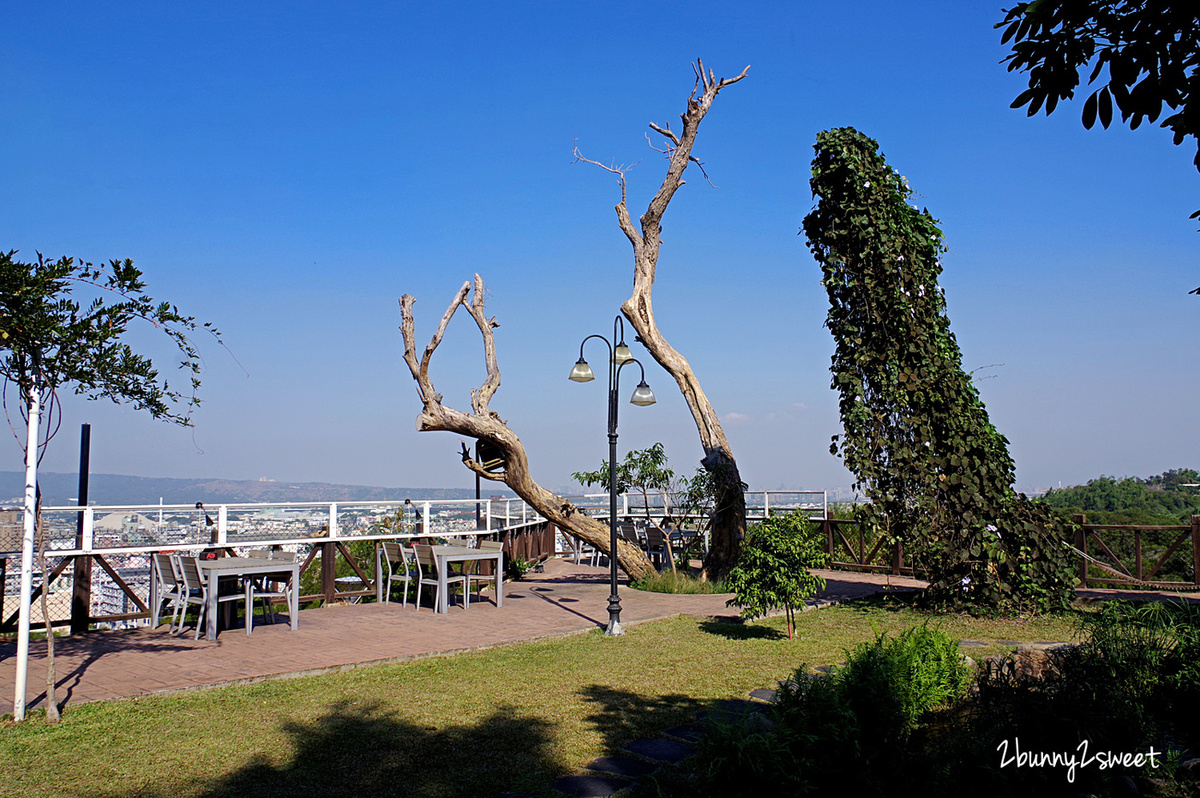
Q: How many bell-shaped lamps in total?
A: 3